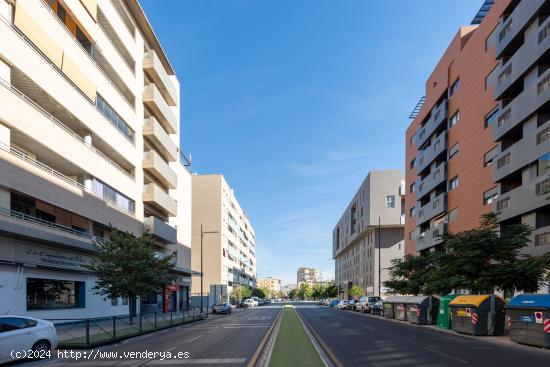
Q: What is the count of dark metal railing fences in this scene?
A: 1